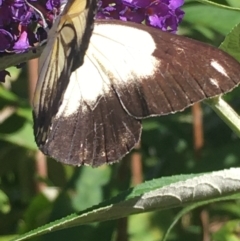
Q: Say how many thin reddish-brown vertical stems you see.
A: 3